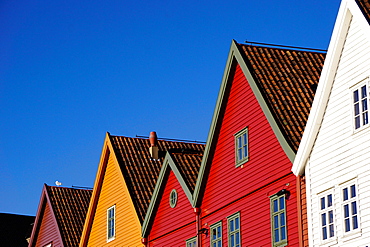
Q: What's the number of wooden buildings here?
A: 5